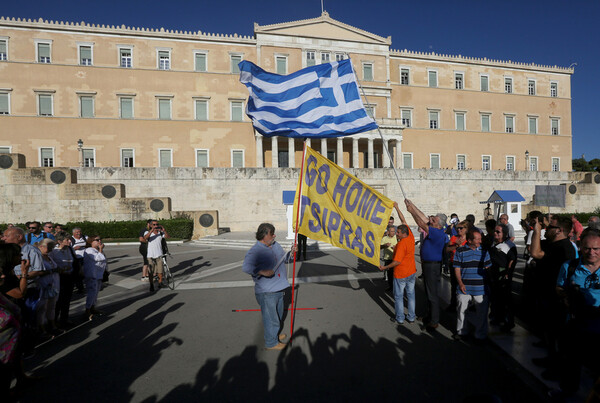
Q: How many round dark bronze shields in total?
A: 7